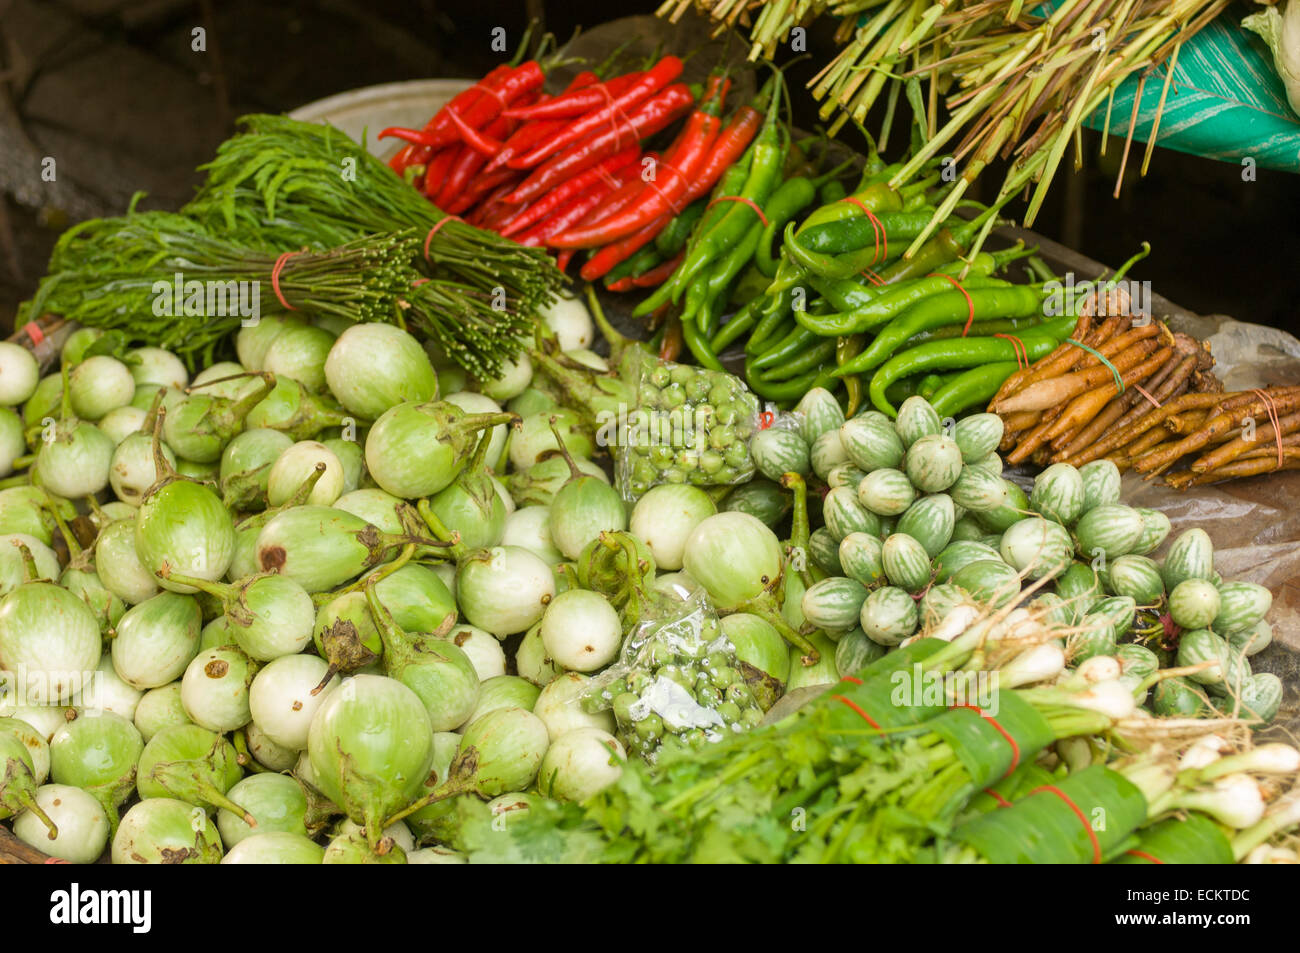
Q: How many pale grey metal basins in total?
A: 1